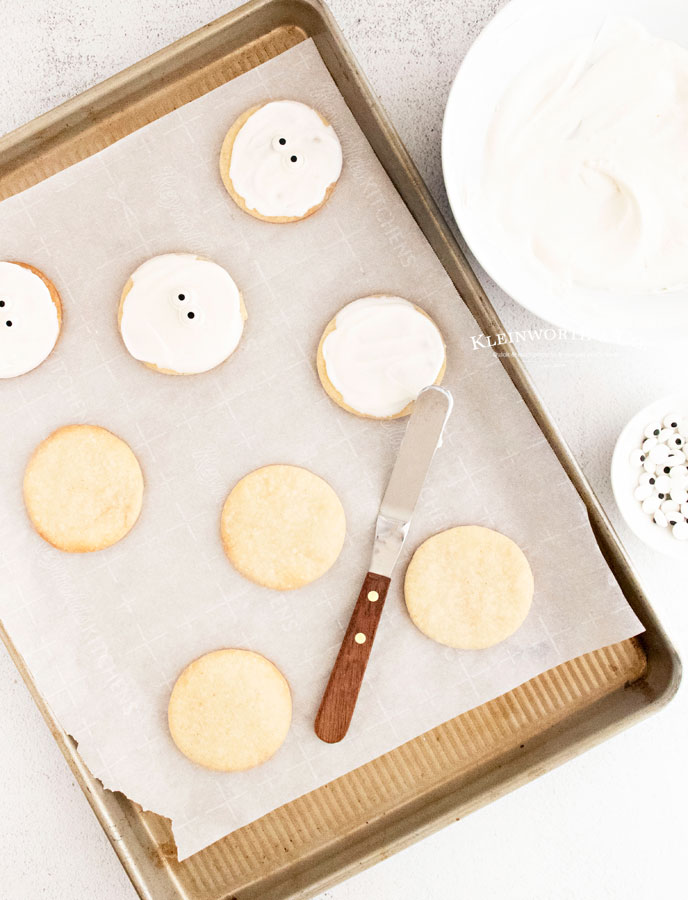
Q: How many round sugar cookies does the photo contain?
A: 8